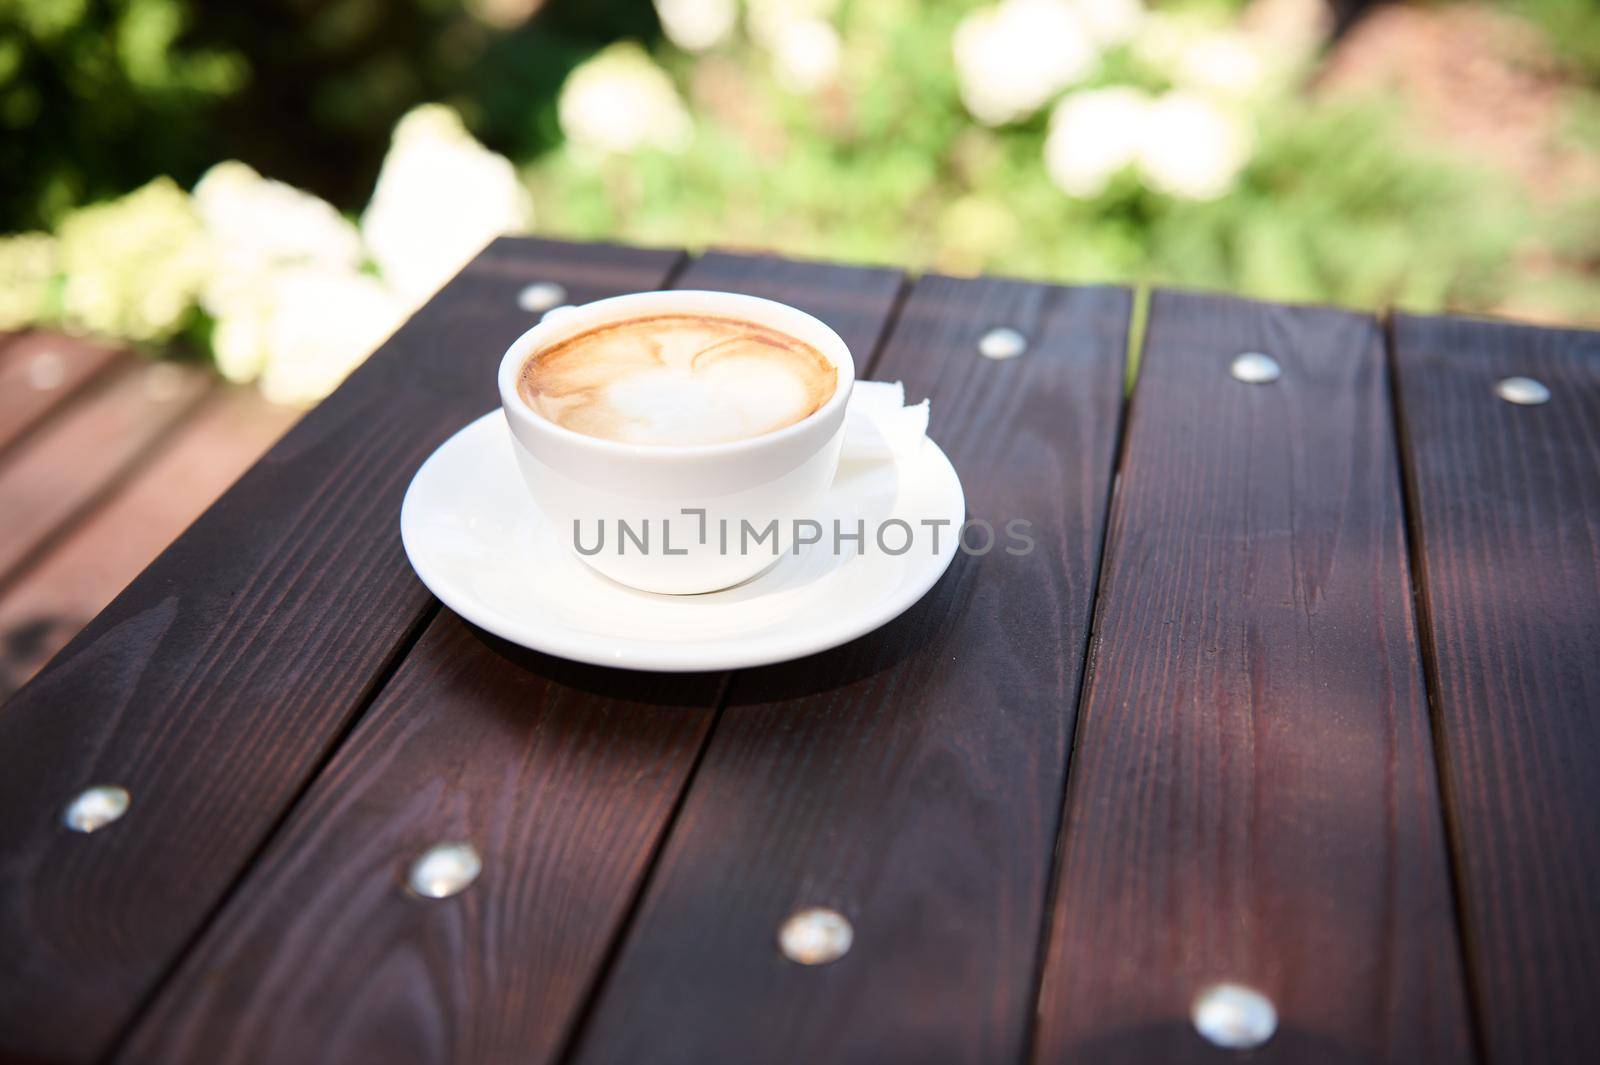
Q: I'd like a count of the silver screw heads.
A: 8